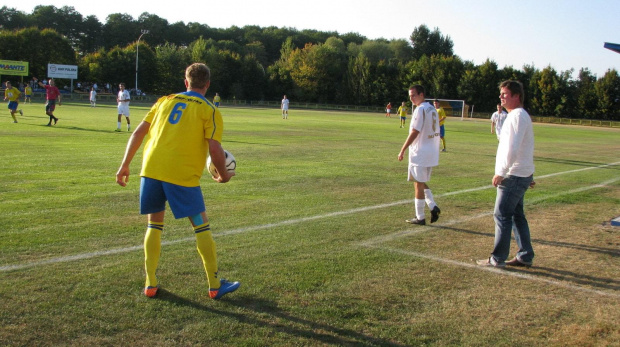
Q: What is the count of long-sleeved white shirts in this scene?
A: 1